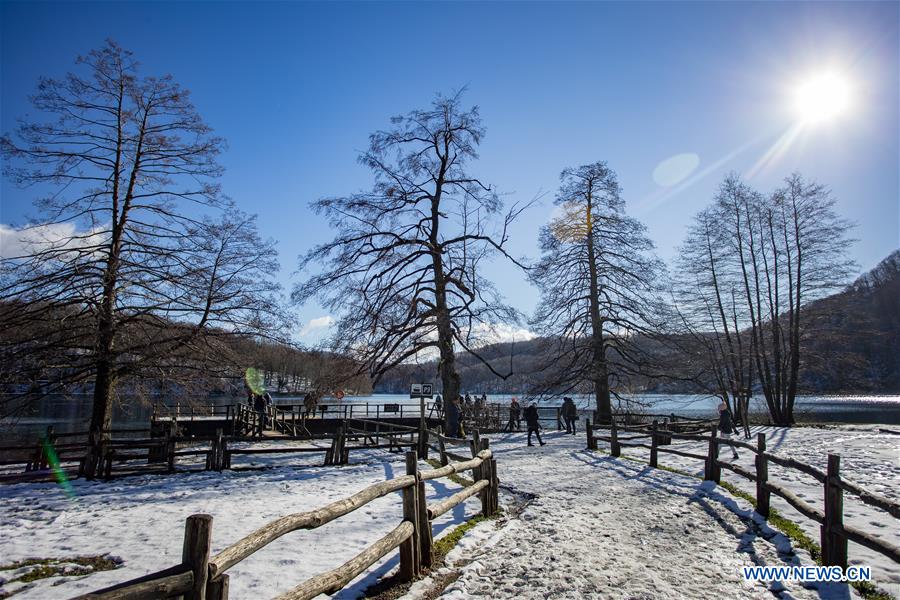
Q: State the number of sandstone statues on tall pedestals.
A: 0